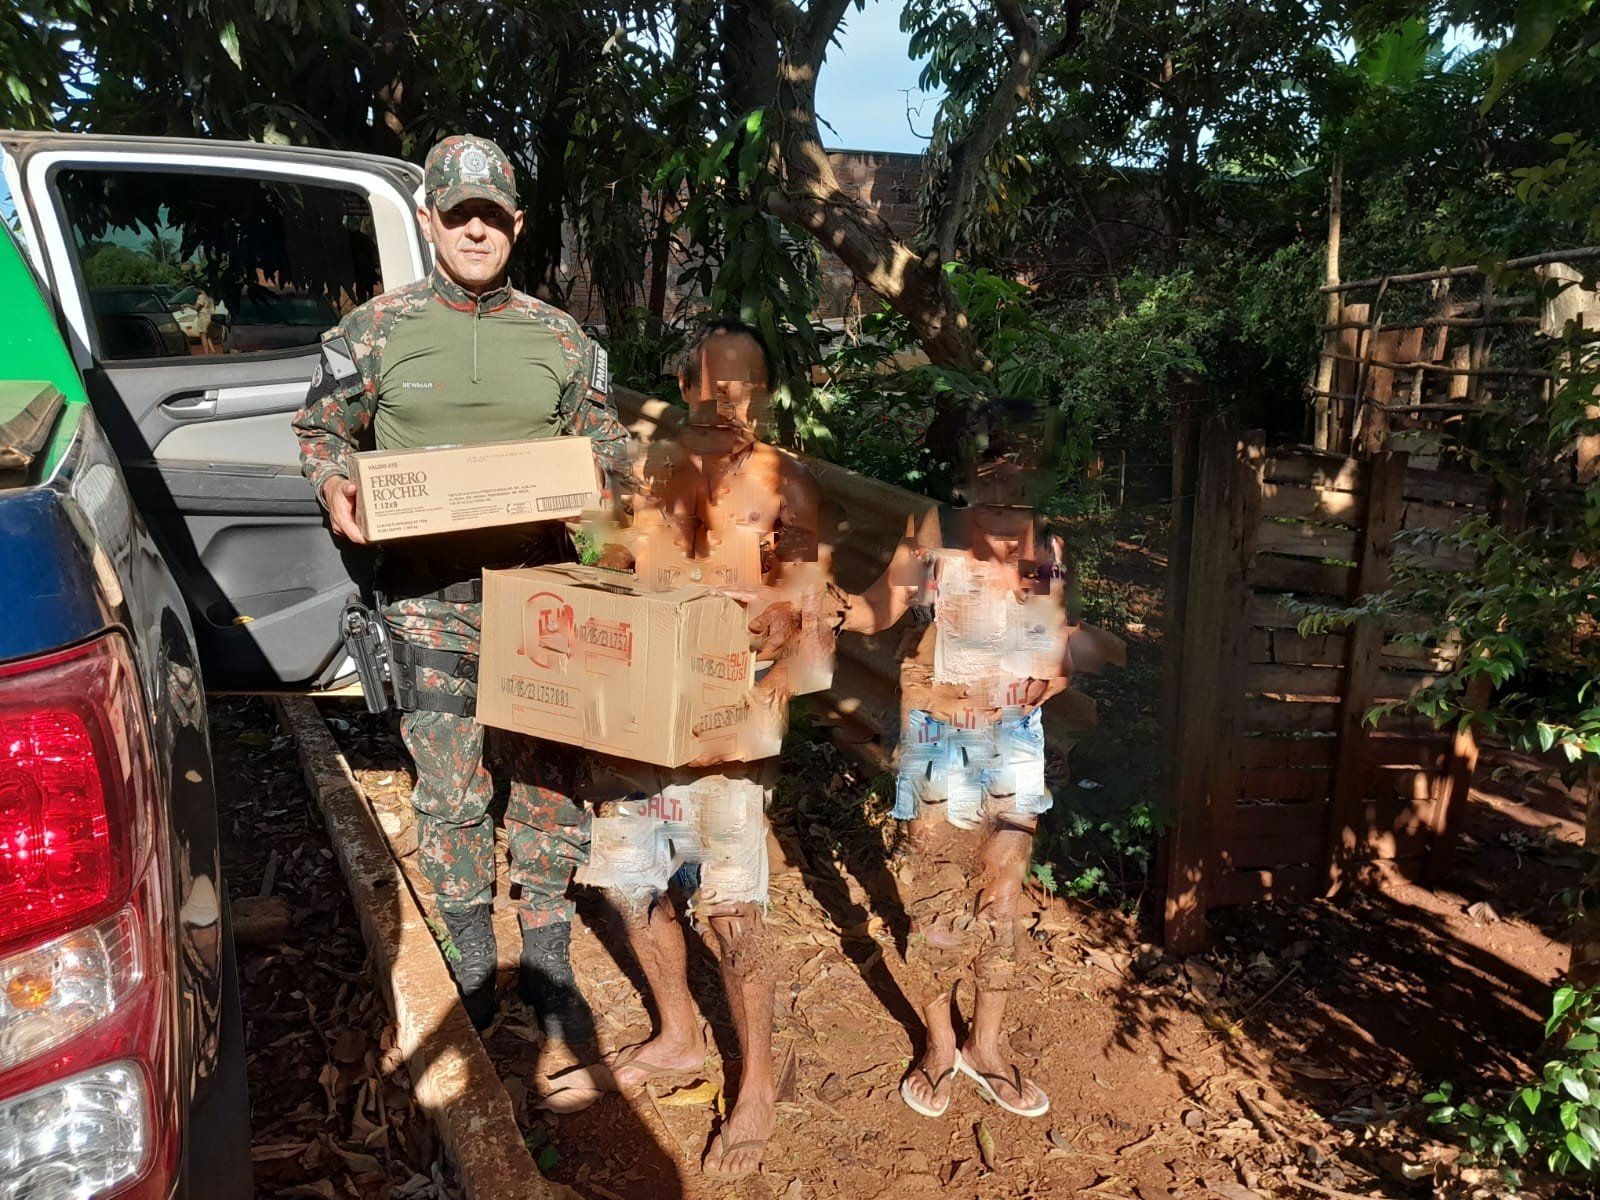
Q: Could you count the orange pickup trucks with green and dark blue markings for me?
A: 0